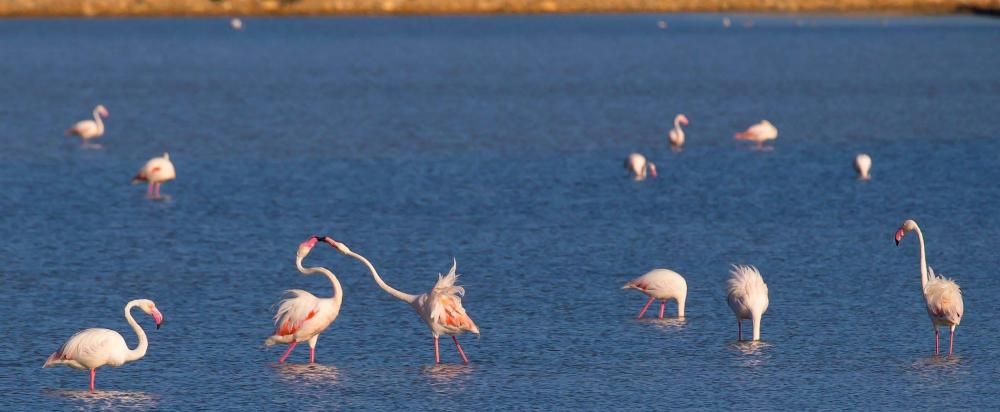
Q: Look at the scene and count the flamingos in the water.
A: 12